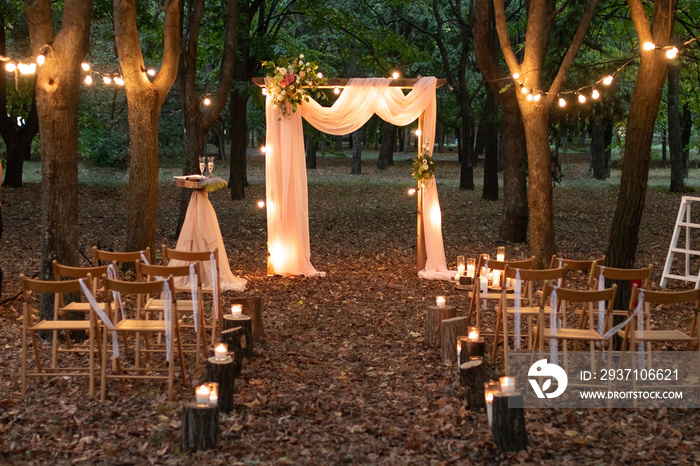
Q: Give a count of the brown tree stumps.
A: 10